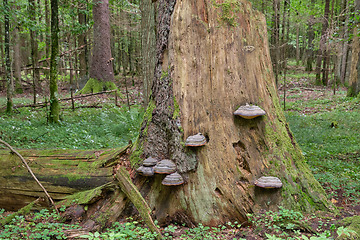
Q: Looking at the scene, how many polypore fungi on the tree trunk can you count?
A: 7